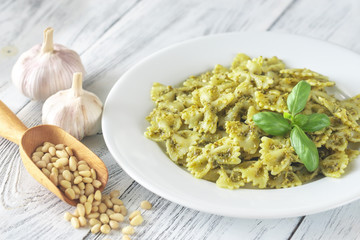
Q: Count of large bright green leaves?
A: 4